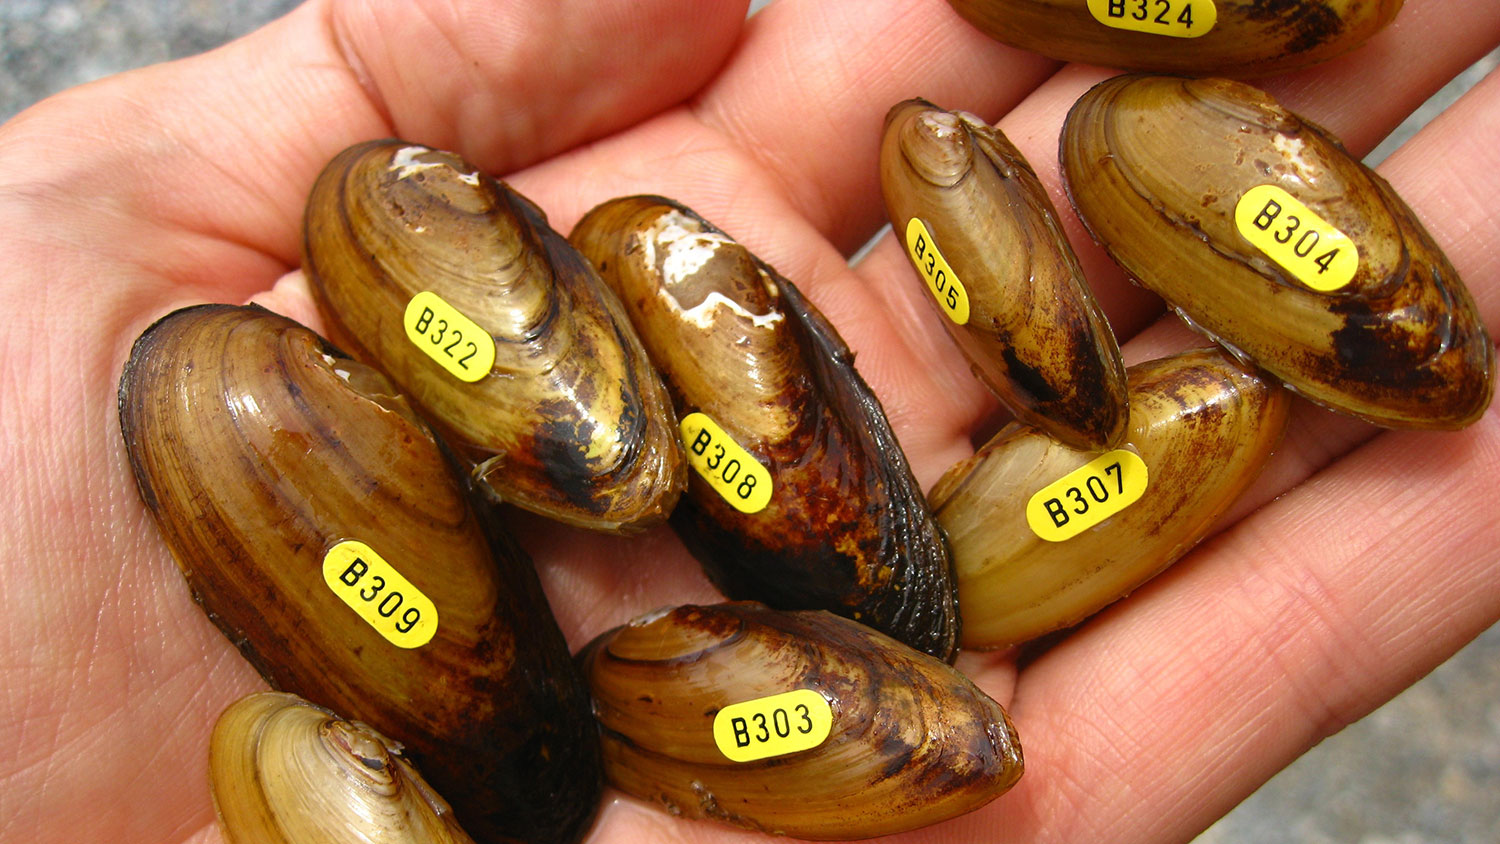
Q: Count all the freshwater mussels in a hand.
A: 9